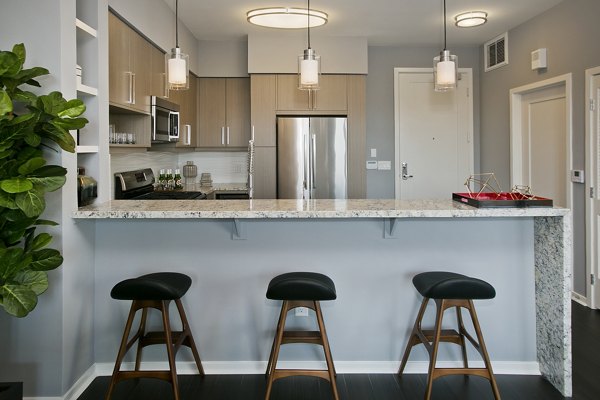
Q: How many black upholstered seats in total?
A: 3